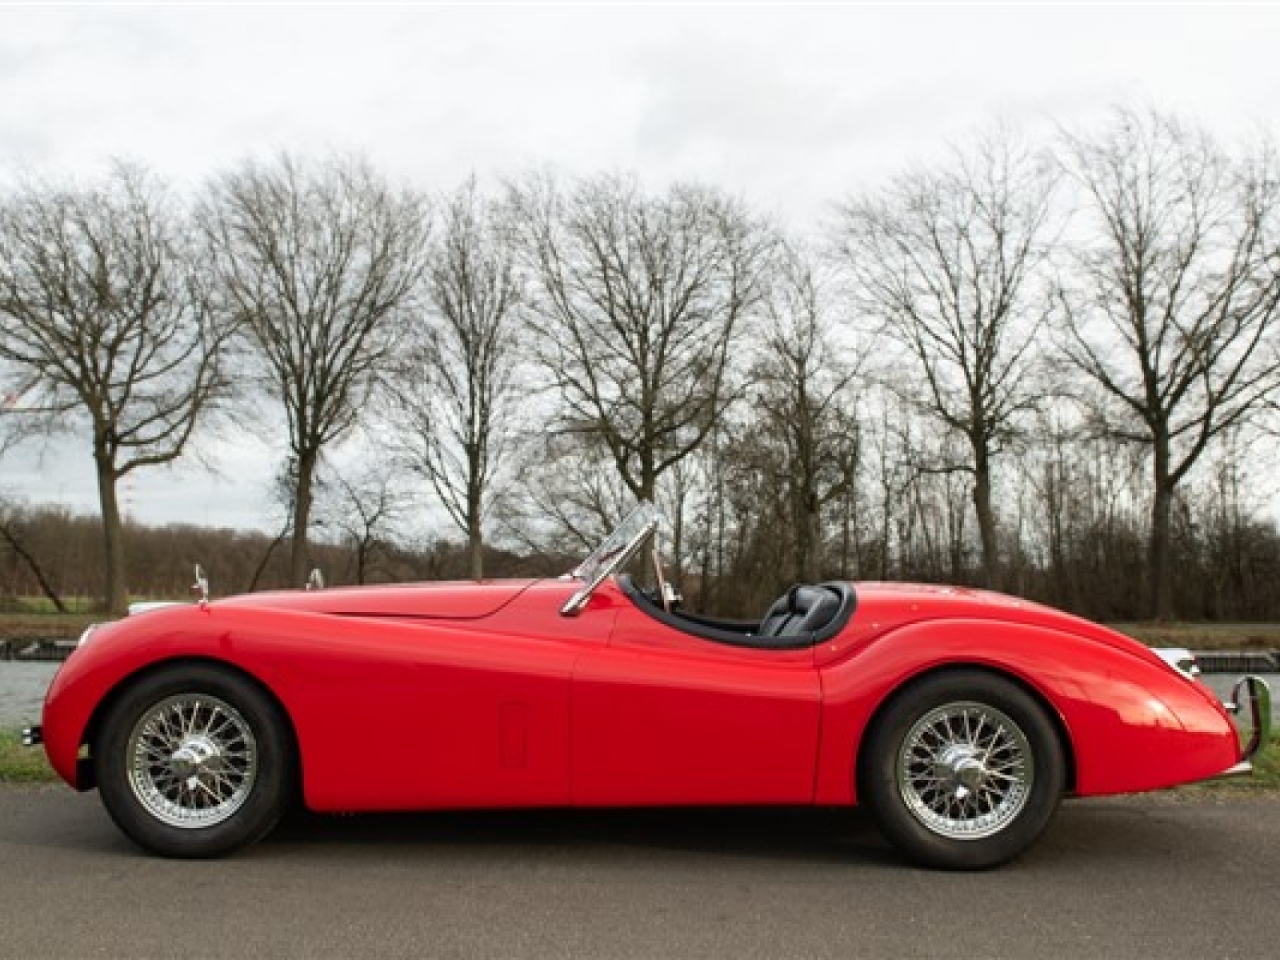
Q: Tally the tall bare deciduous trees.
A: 7